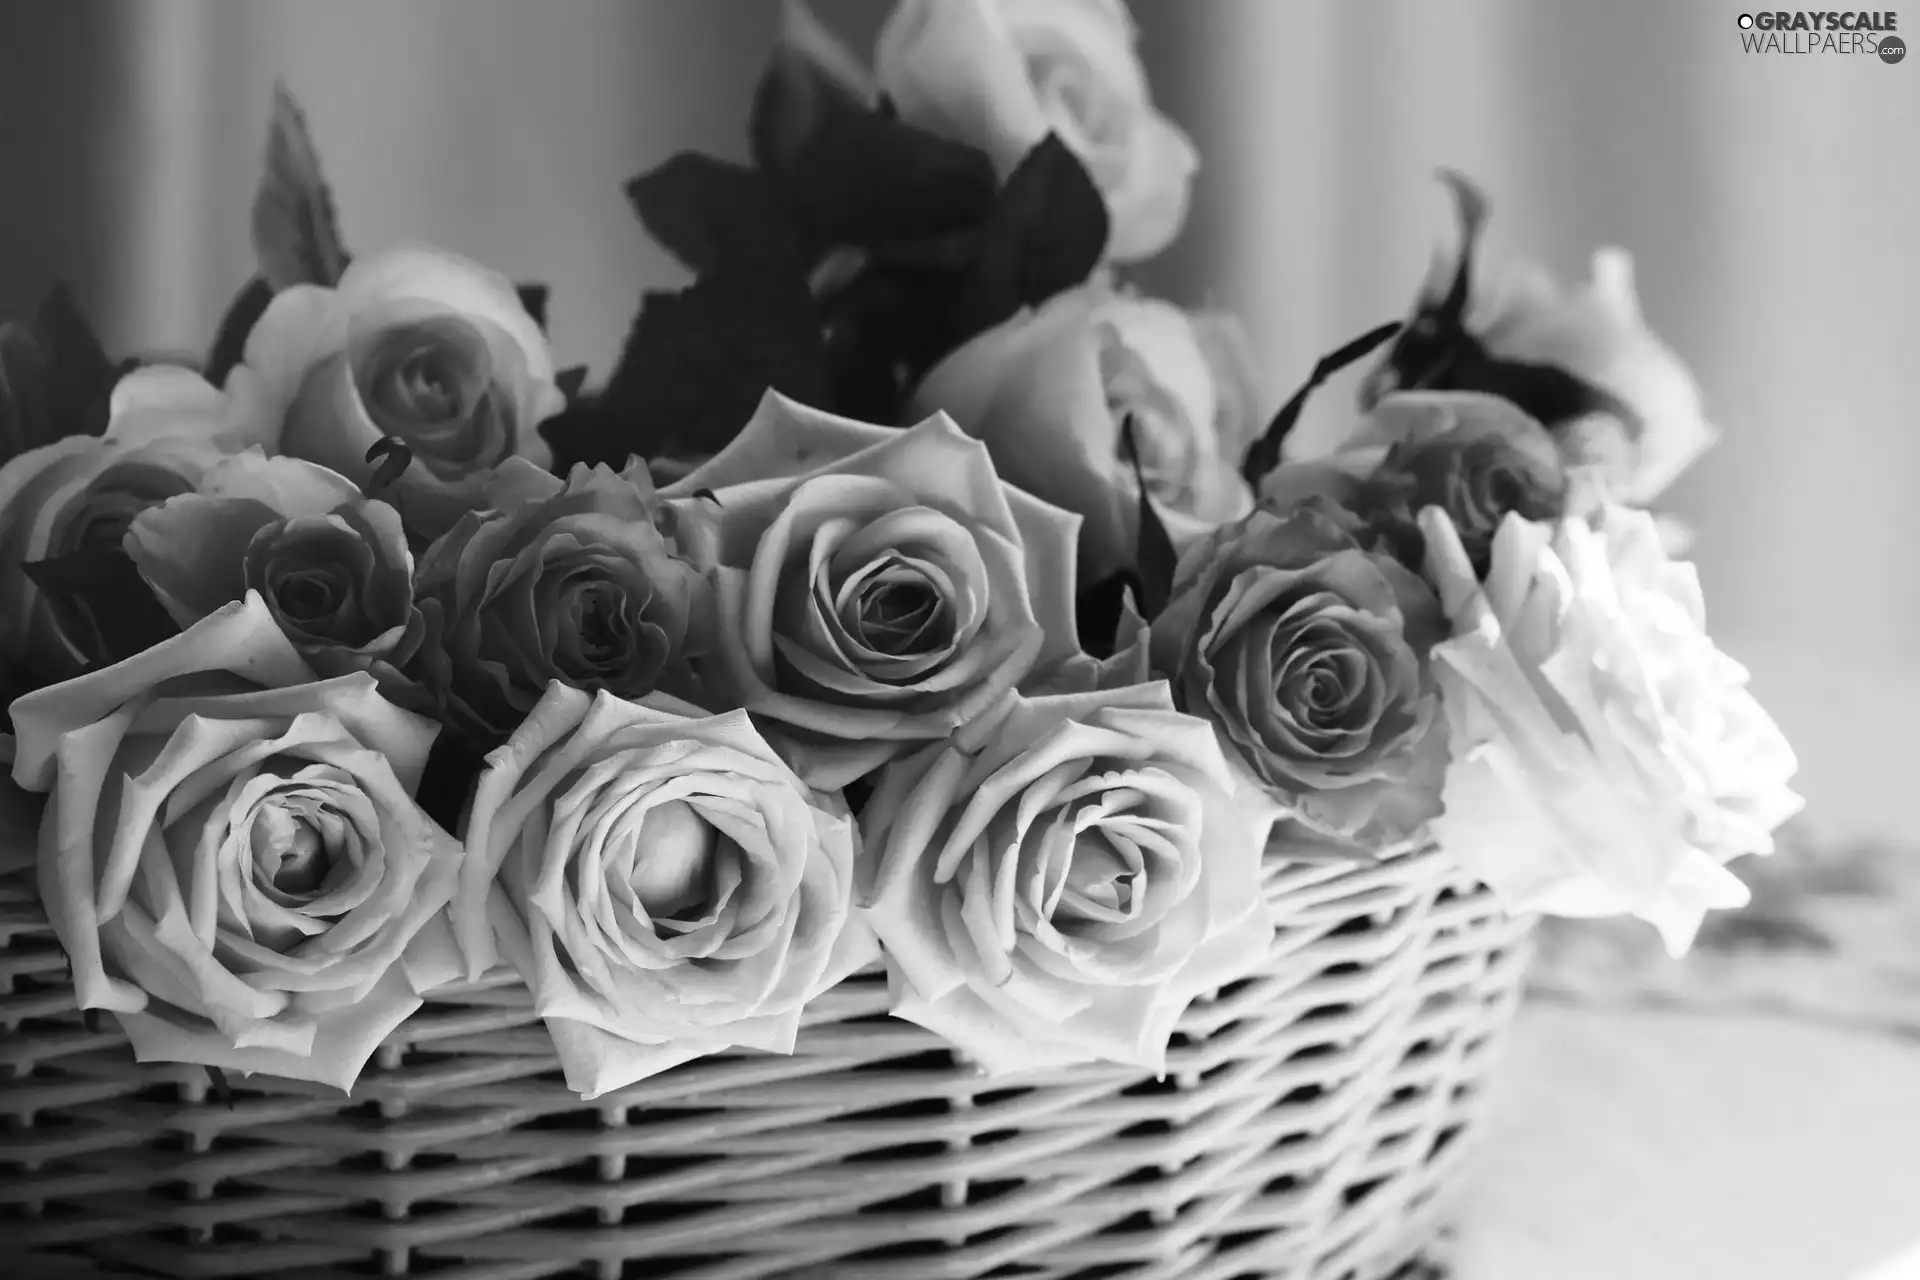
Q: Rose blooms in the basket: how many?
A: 14